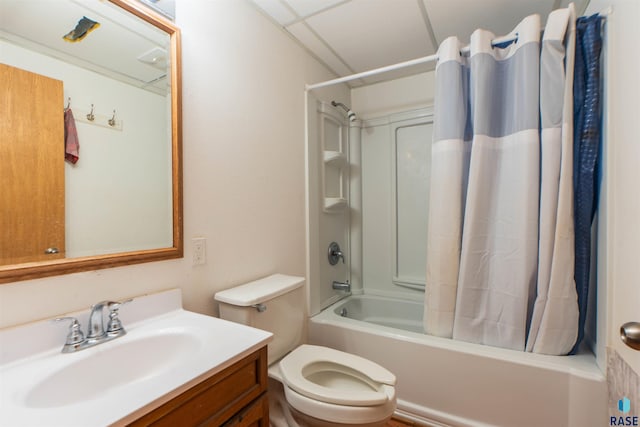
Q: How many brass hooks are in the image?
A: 3